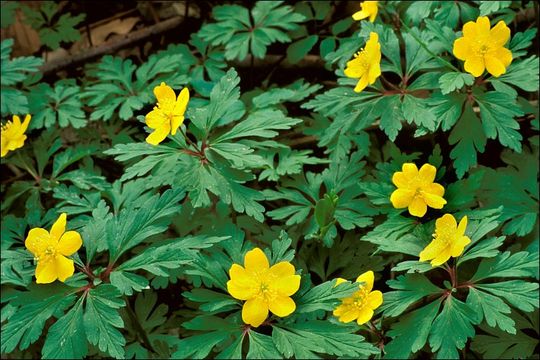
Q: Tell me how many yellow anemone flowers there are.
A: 10